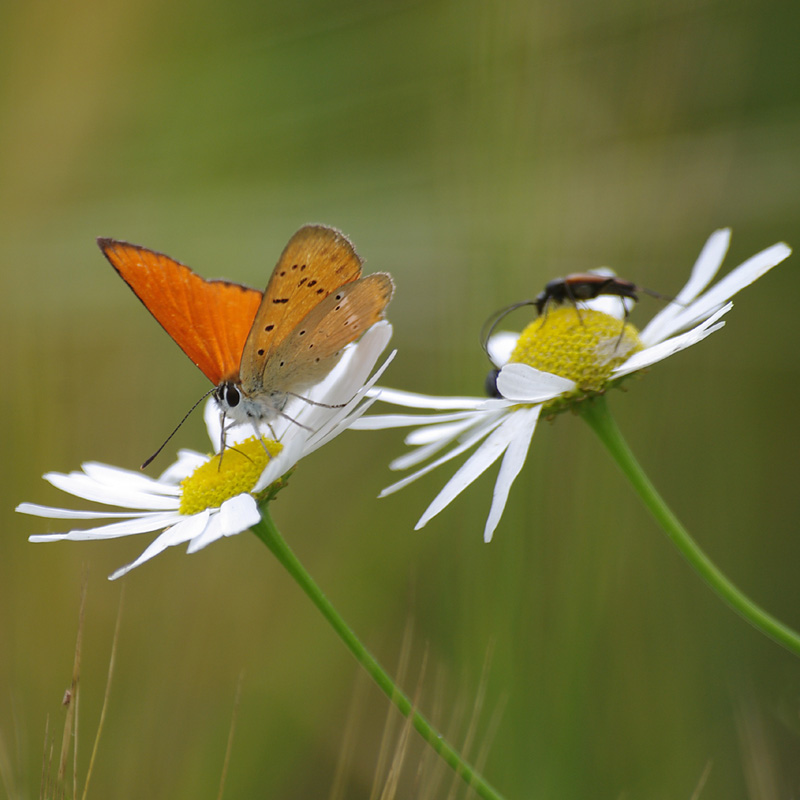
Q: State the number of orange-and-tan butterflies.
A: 1